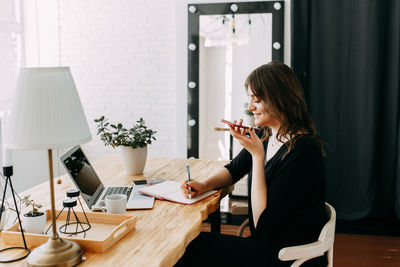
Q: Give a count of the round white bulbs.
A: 7